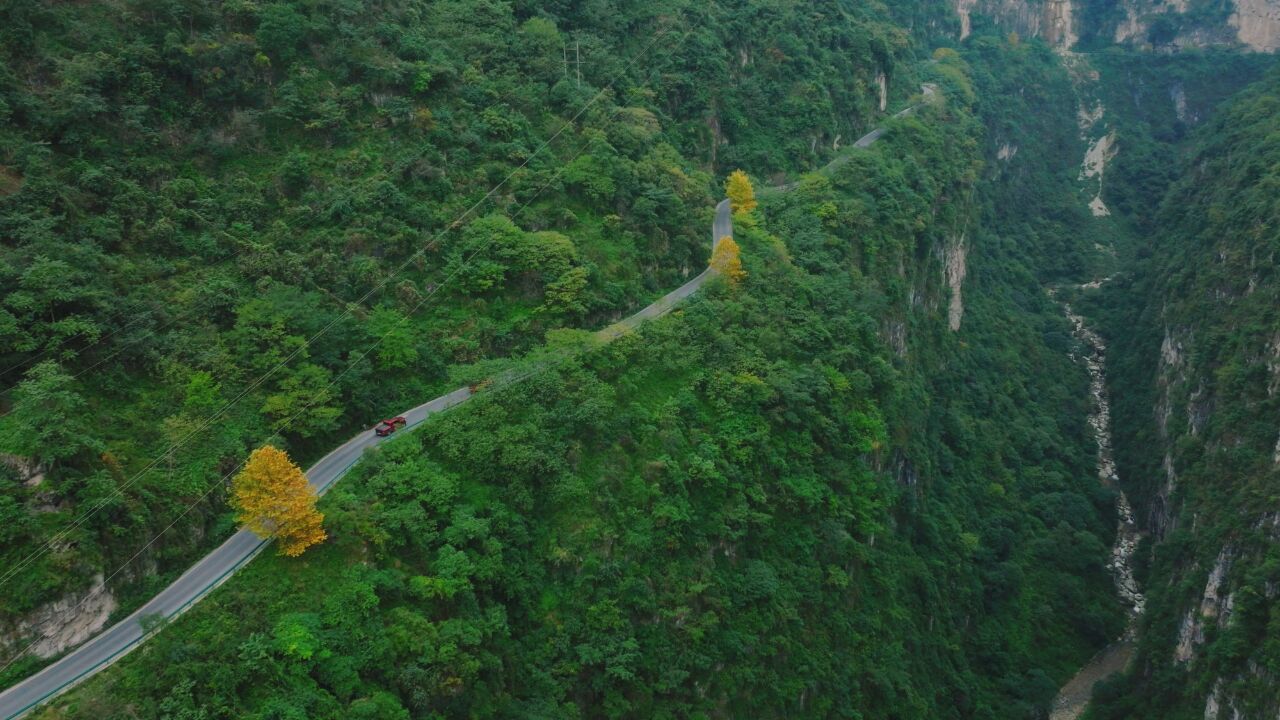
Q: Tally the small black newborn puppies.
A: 0